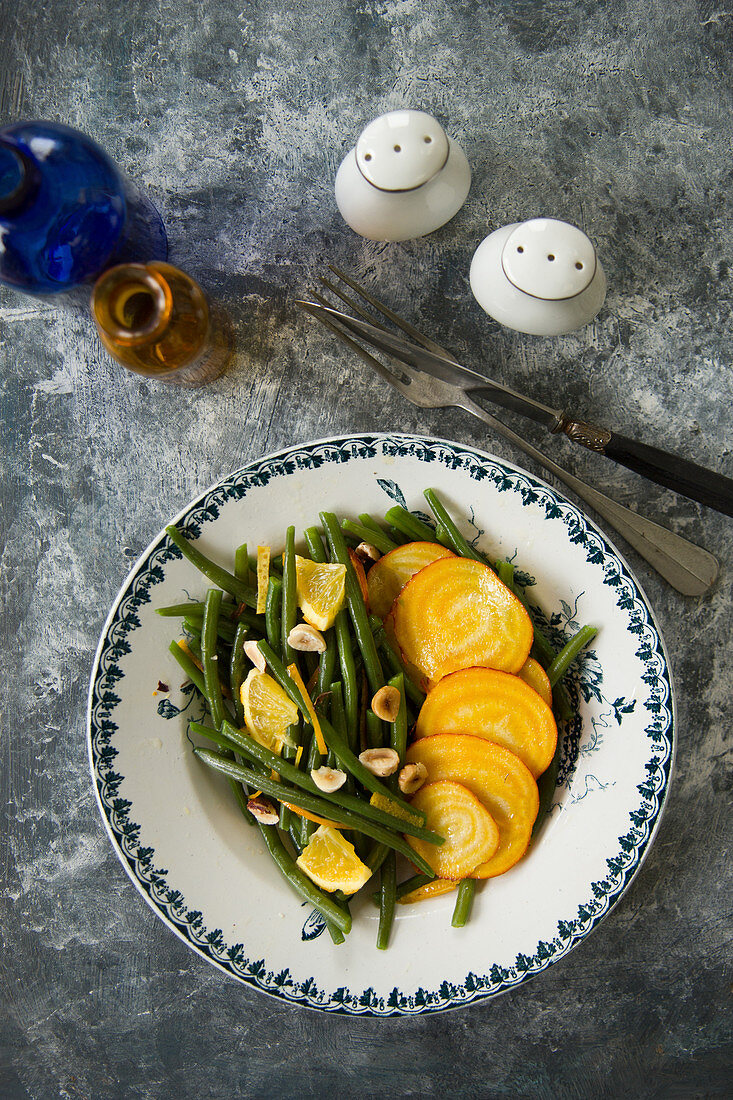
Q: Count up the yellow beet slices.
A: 6